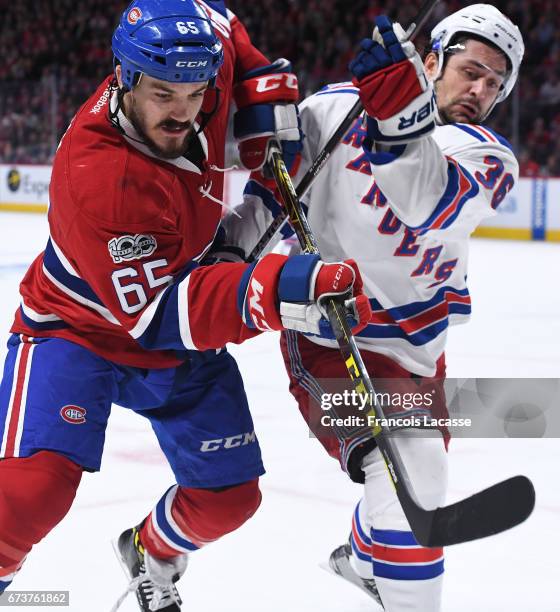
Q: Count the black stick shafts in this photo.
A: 2